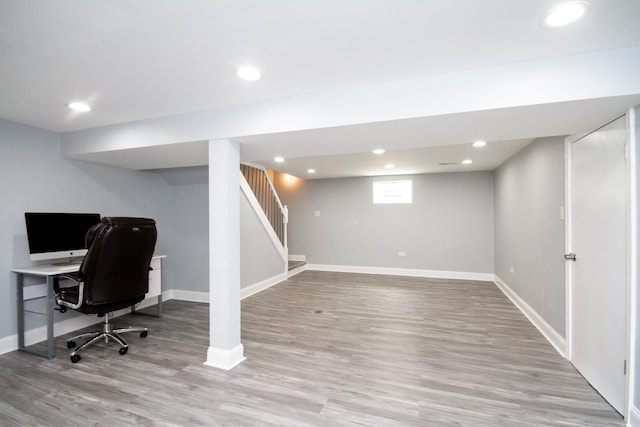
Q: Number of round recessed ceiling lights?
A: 9